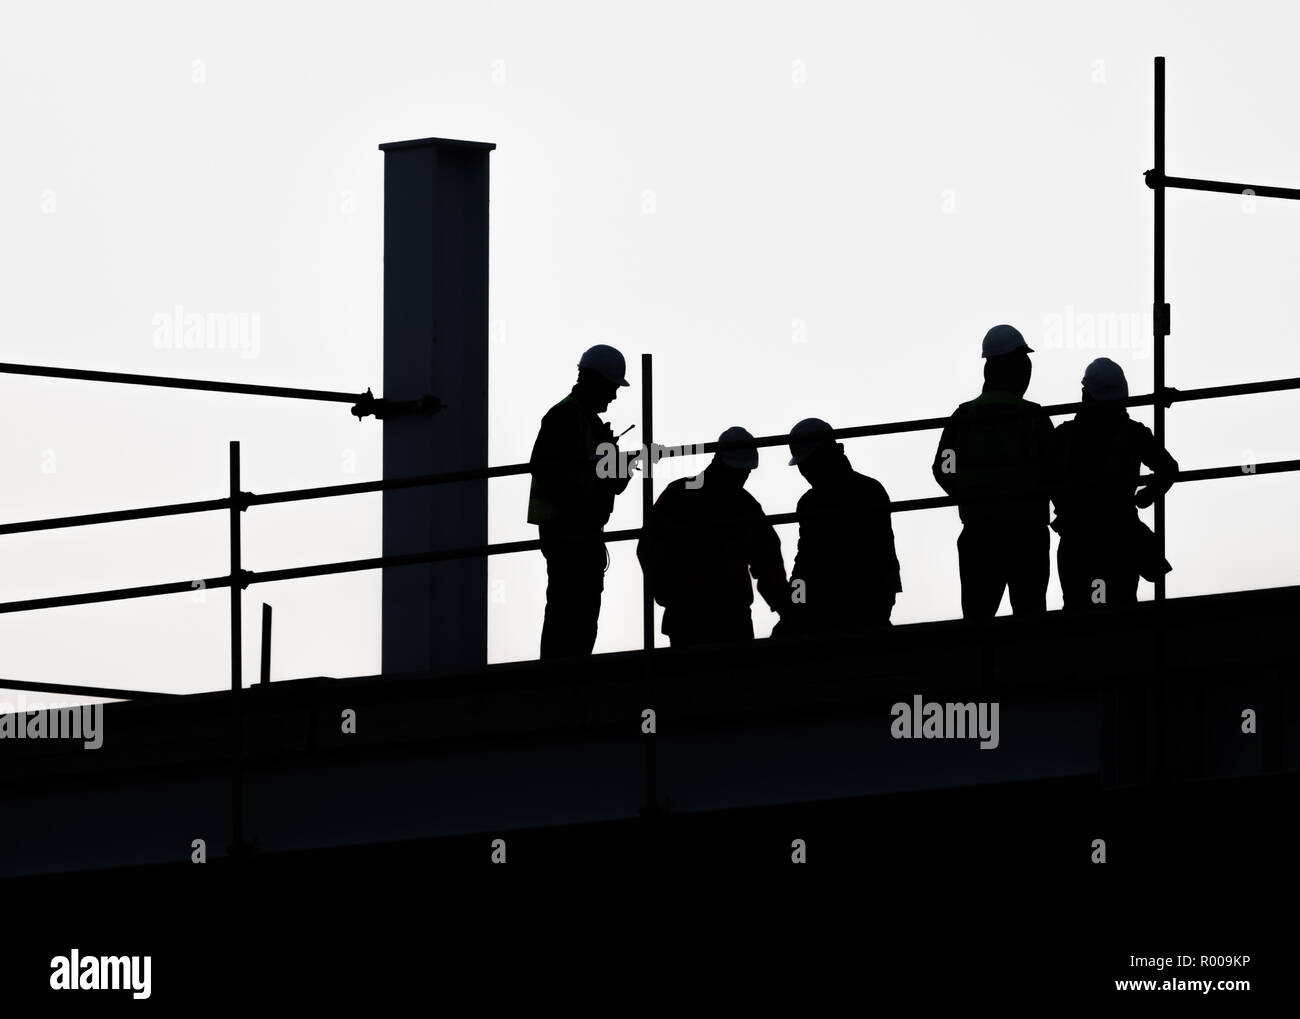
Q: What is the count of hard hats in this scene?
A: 5